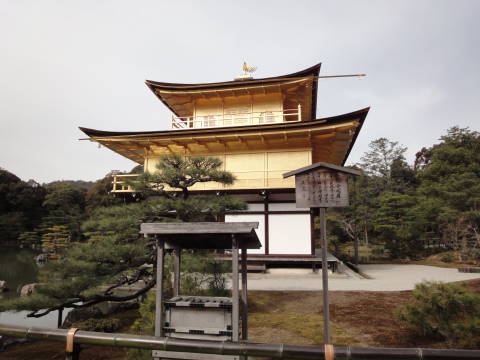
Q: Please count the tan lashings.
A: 2